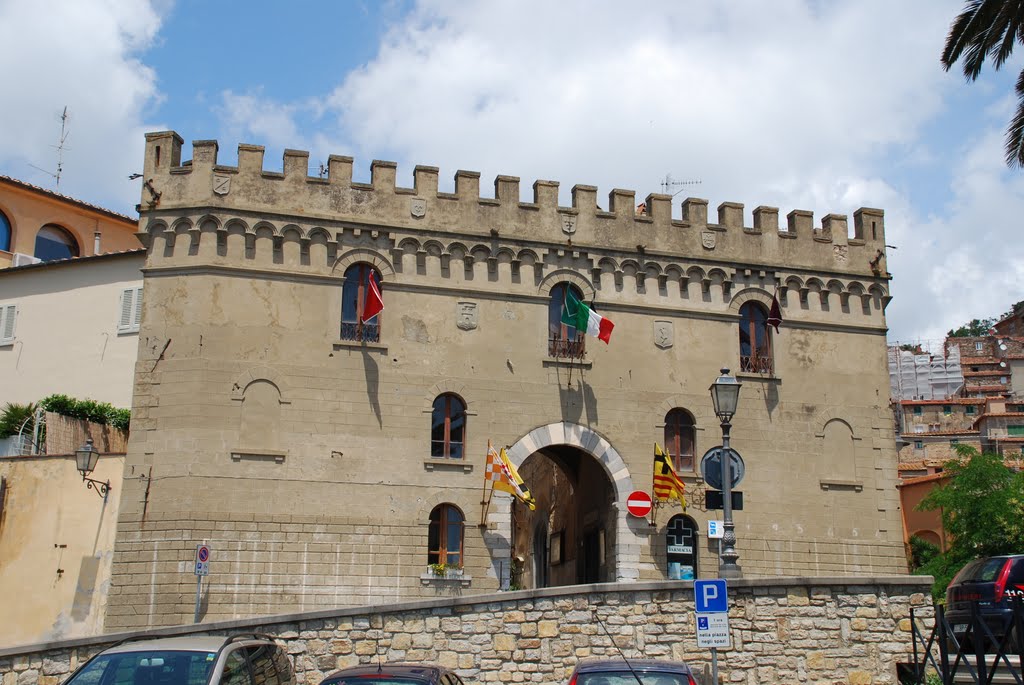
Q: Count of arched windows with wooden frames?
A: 6